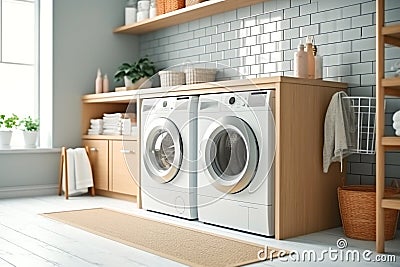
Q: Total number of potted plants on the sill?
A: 2